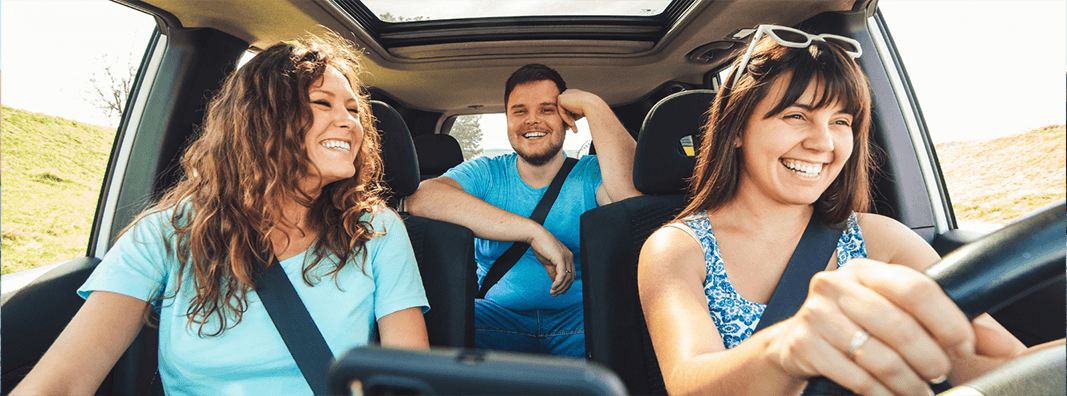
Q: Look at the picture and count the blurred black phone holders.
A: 1